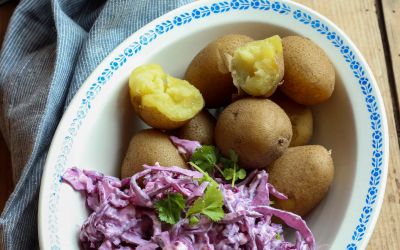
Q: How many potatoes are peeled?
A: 2